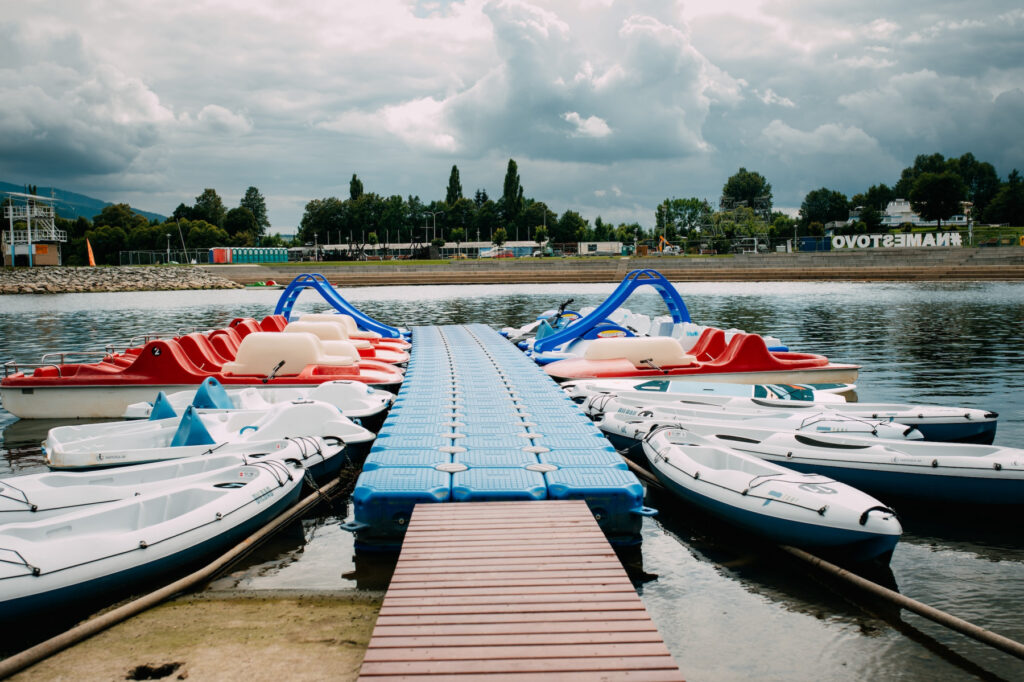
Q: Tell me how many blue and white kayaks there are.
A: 6